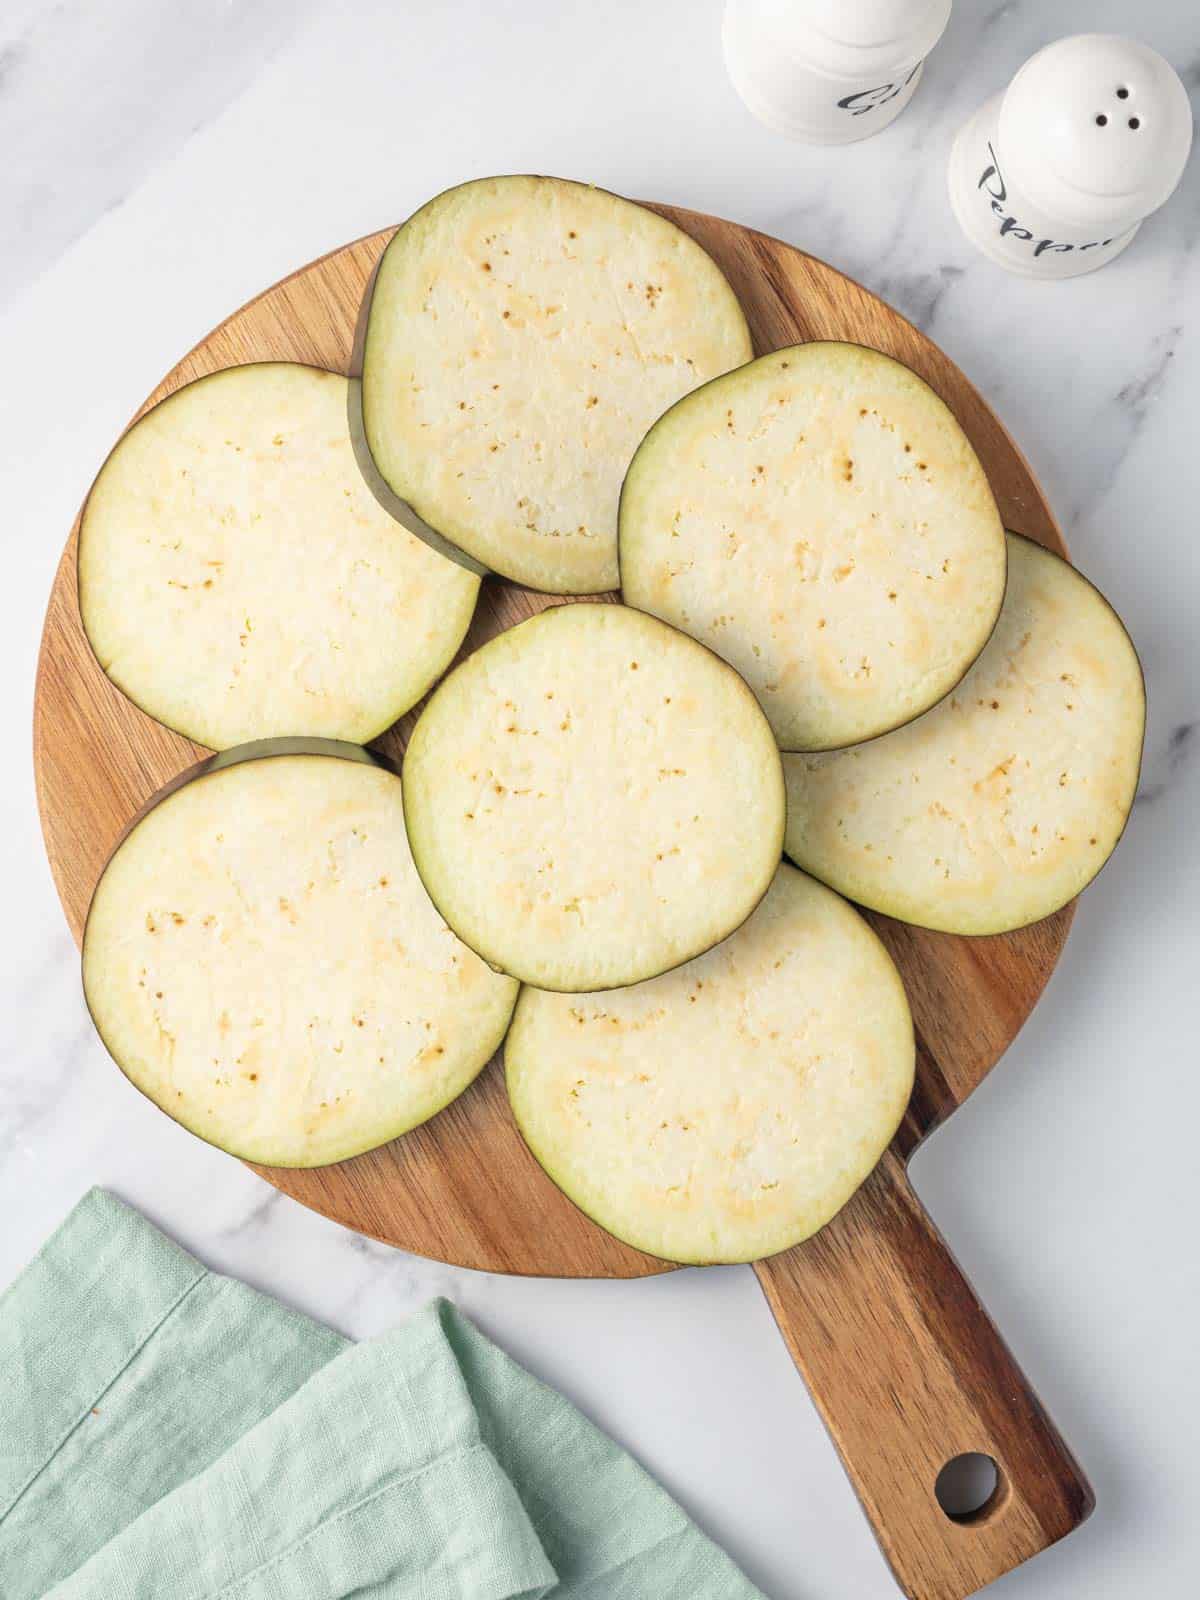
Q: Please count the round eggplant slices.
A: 7